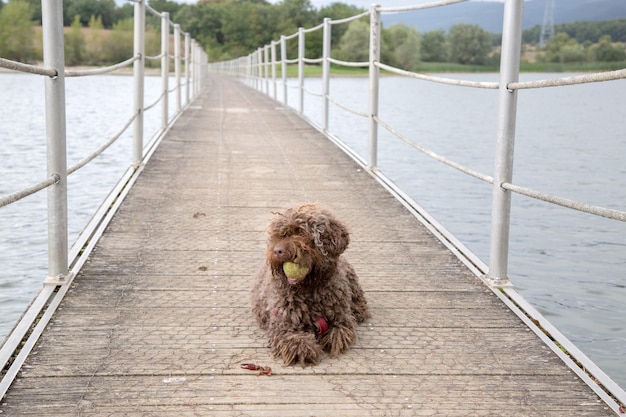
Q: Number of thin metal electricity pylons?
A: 1